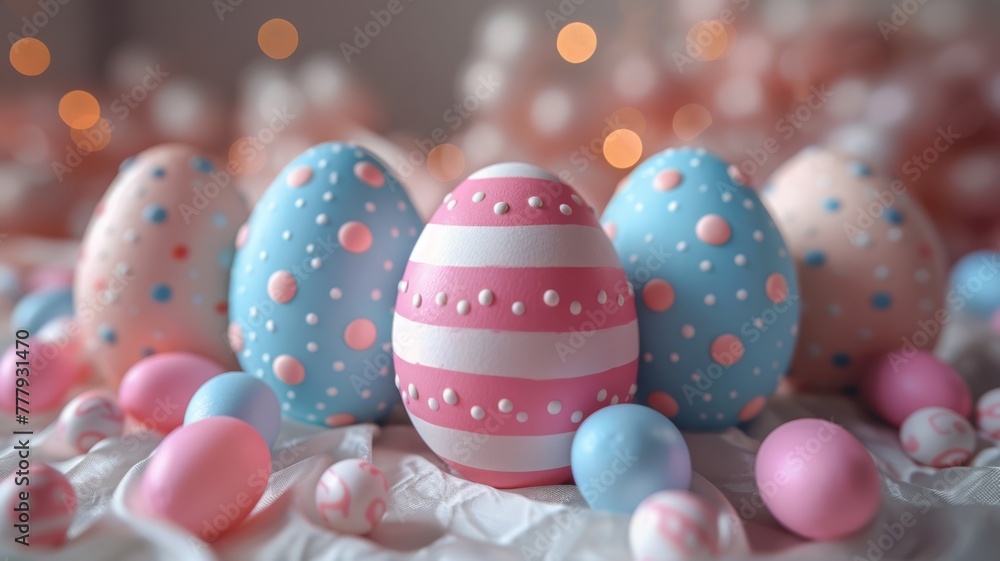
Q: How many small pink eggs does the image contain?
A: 5